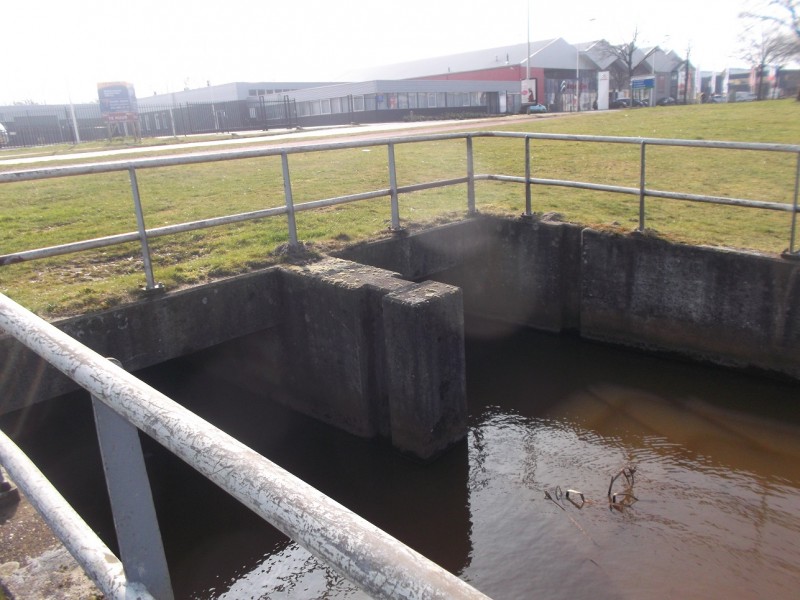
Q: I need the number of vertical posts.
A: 8